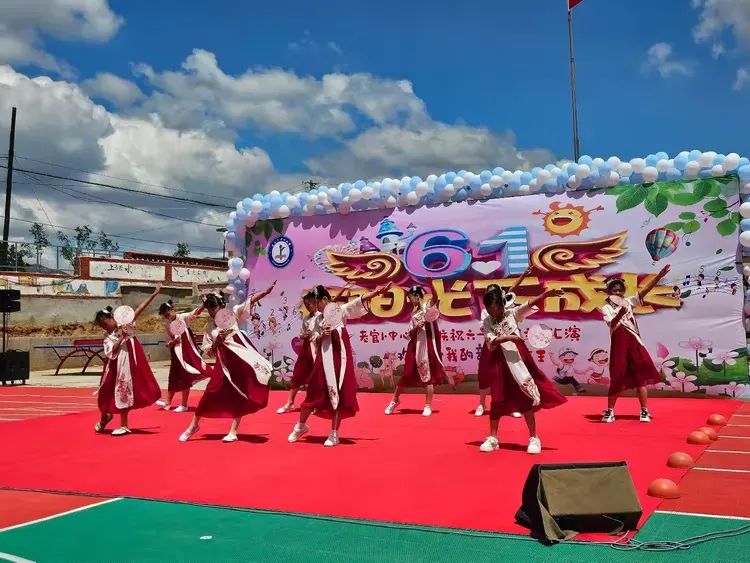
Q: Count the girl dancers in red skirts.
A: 9